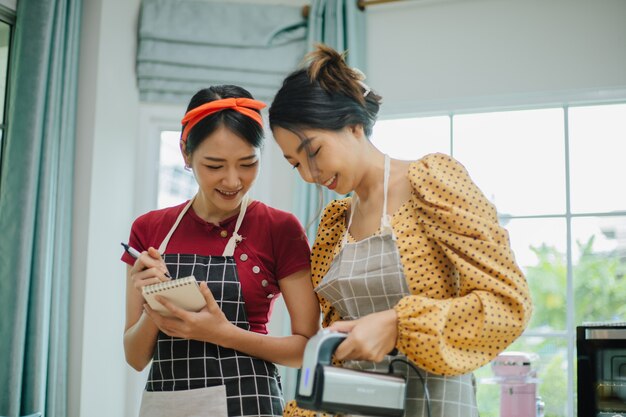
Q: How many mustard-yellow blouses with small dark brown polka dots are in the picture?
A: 1